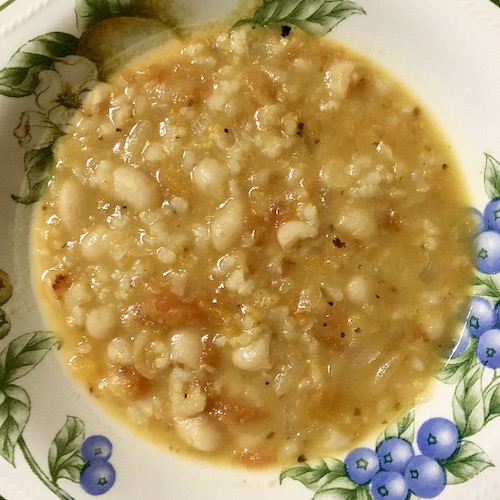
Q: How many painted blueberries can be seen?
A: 14